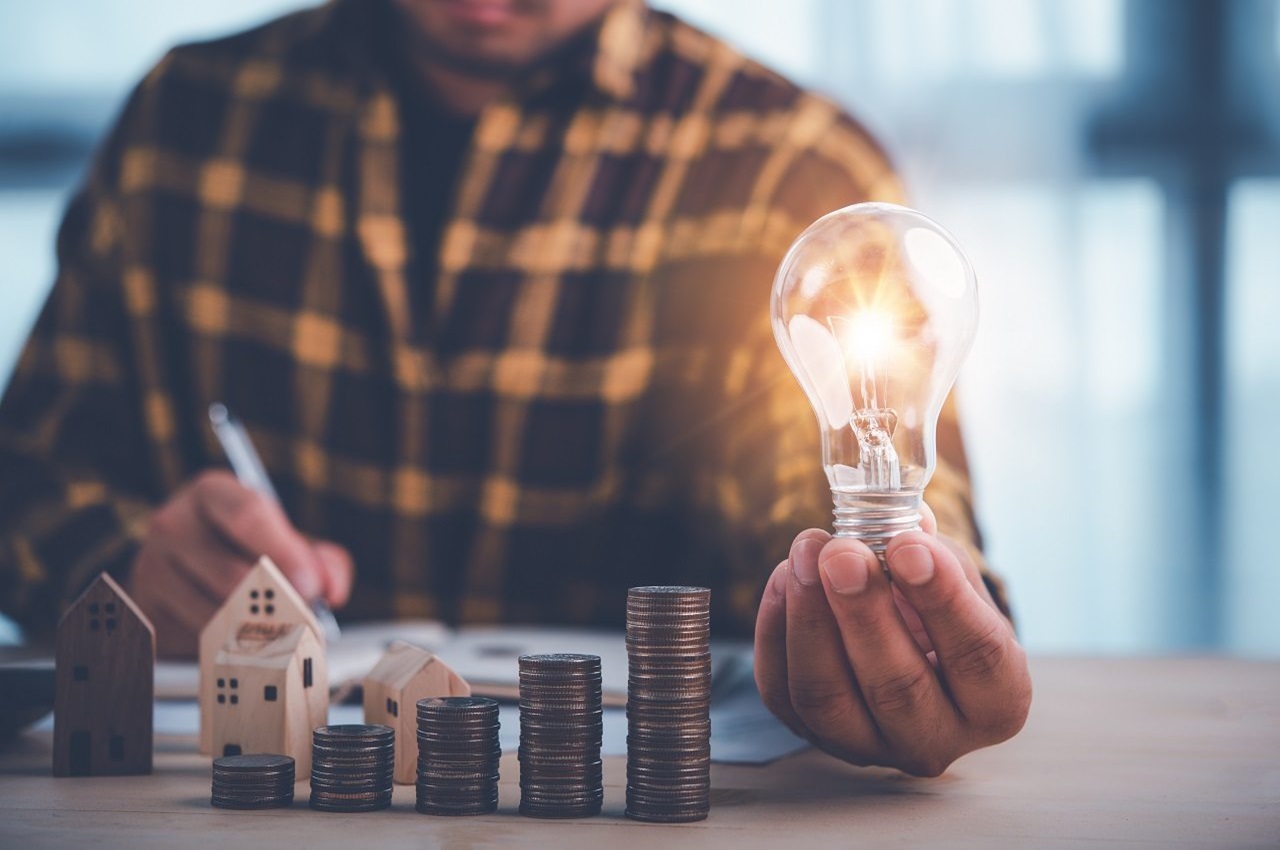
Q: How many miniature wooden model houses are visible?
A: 4